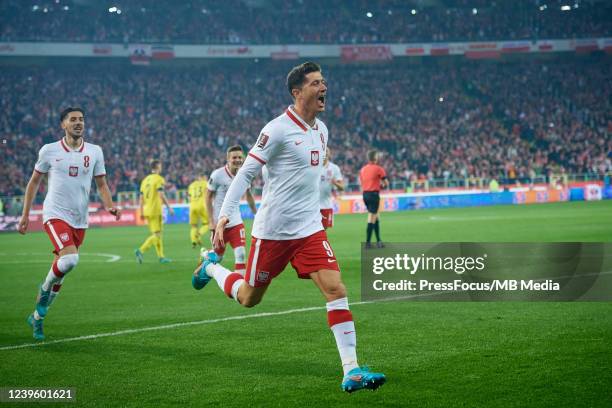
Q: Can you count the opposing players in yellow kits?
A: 2